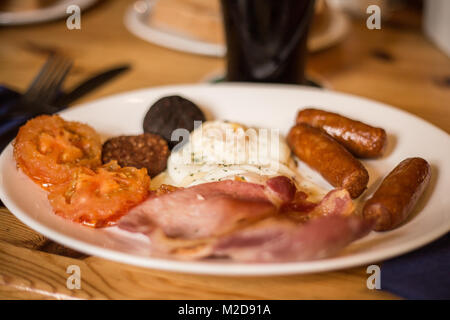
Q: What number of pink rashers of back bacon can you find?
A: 2